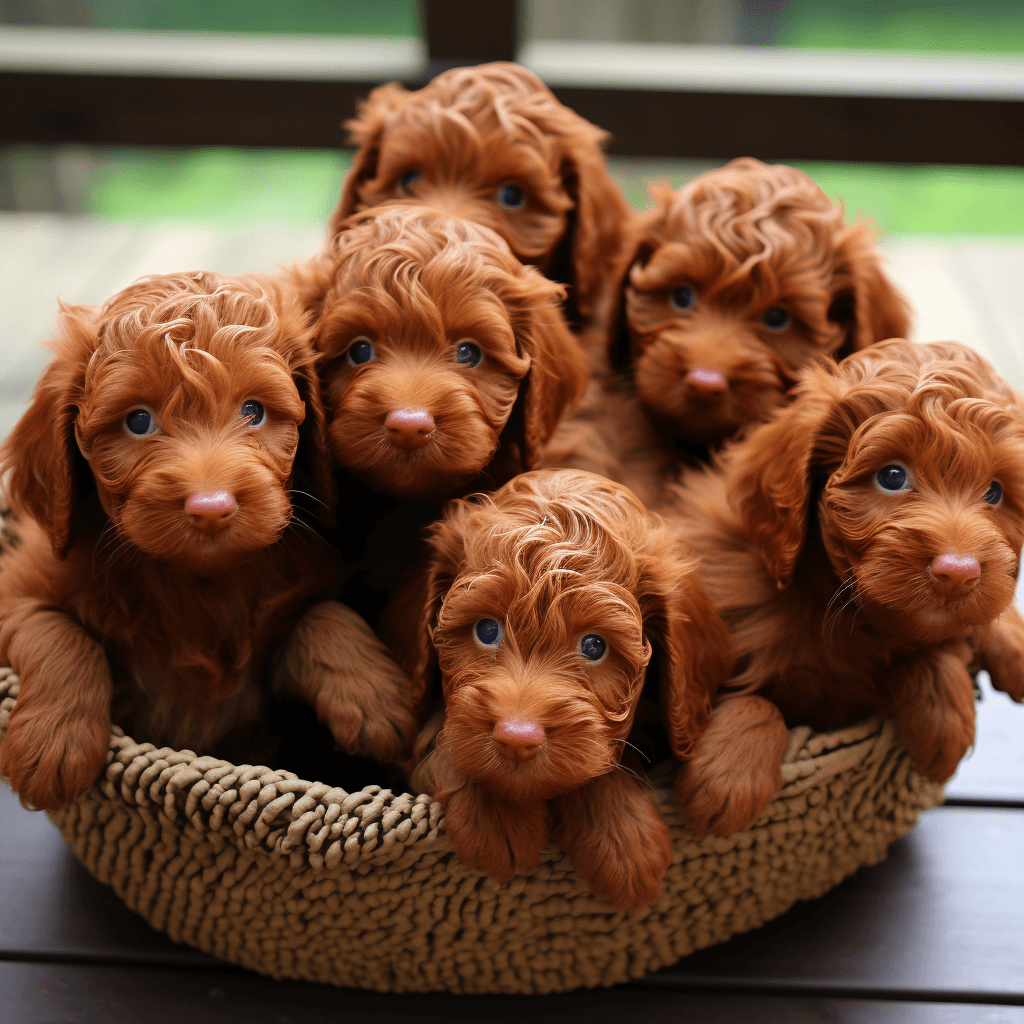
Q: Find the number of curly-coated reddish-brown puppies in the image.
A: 6